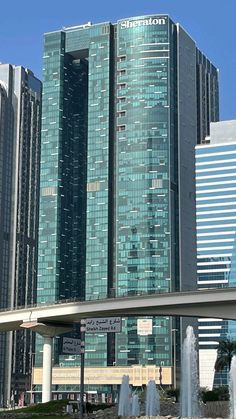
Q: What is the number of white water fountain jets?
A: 5